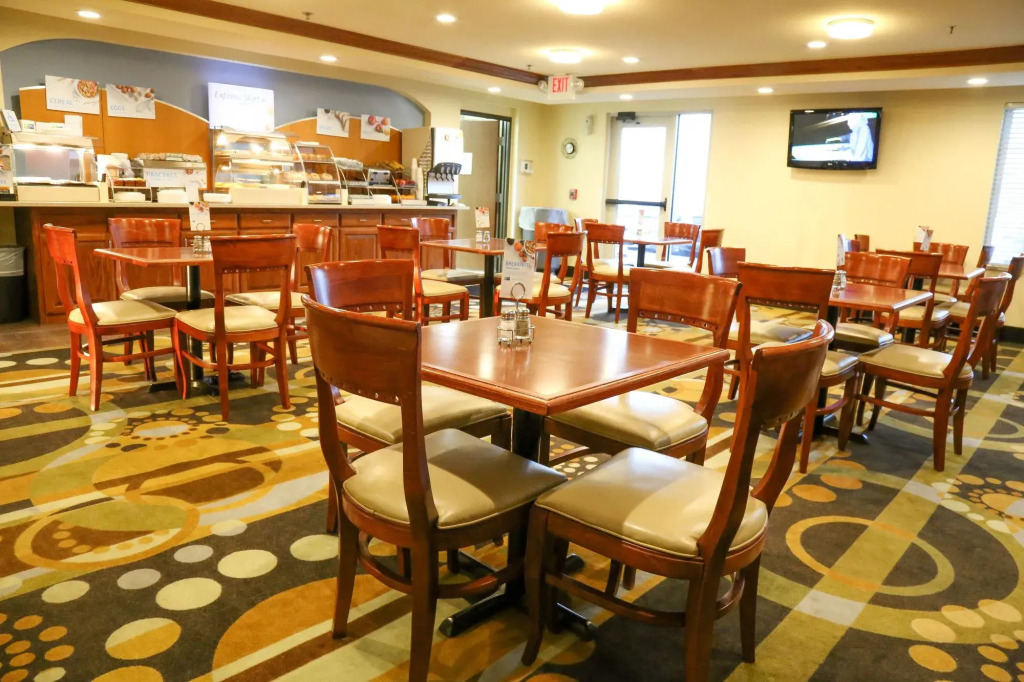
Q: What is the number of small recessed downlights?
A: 9